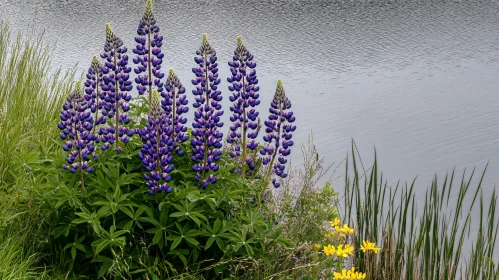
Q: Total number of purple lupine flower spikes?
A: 9